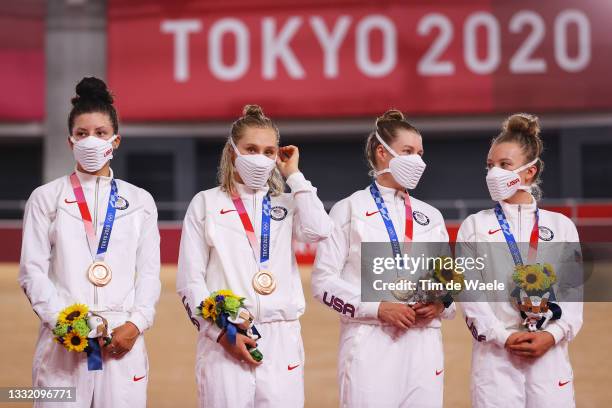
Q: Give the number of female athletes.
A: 4